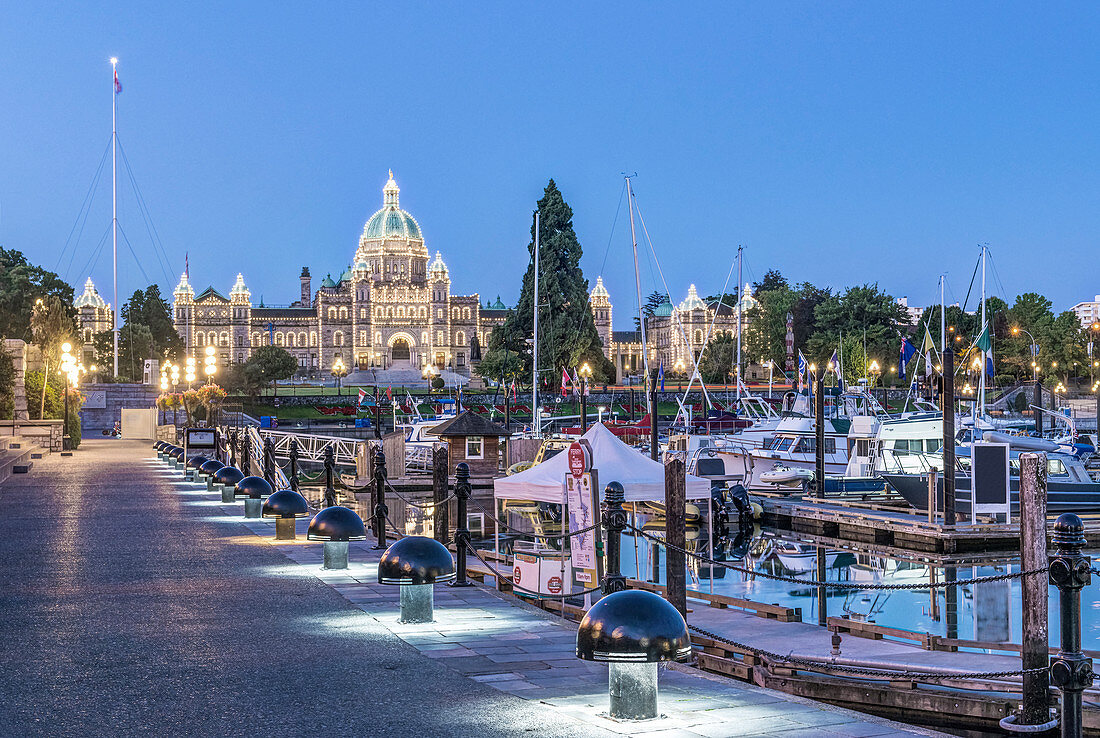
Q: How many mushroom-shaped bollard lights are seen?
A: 13